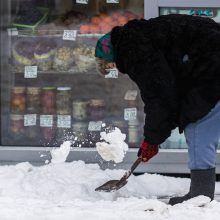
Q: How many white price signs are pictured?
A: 12